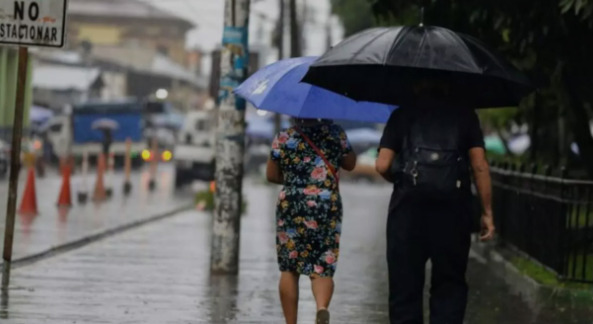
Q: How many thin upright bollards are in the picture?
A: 4